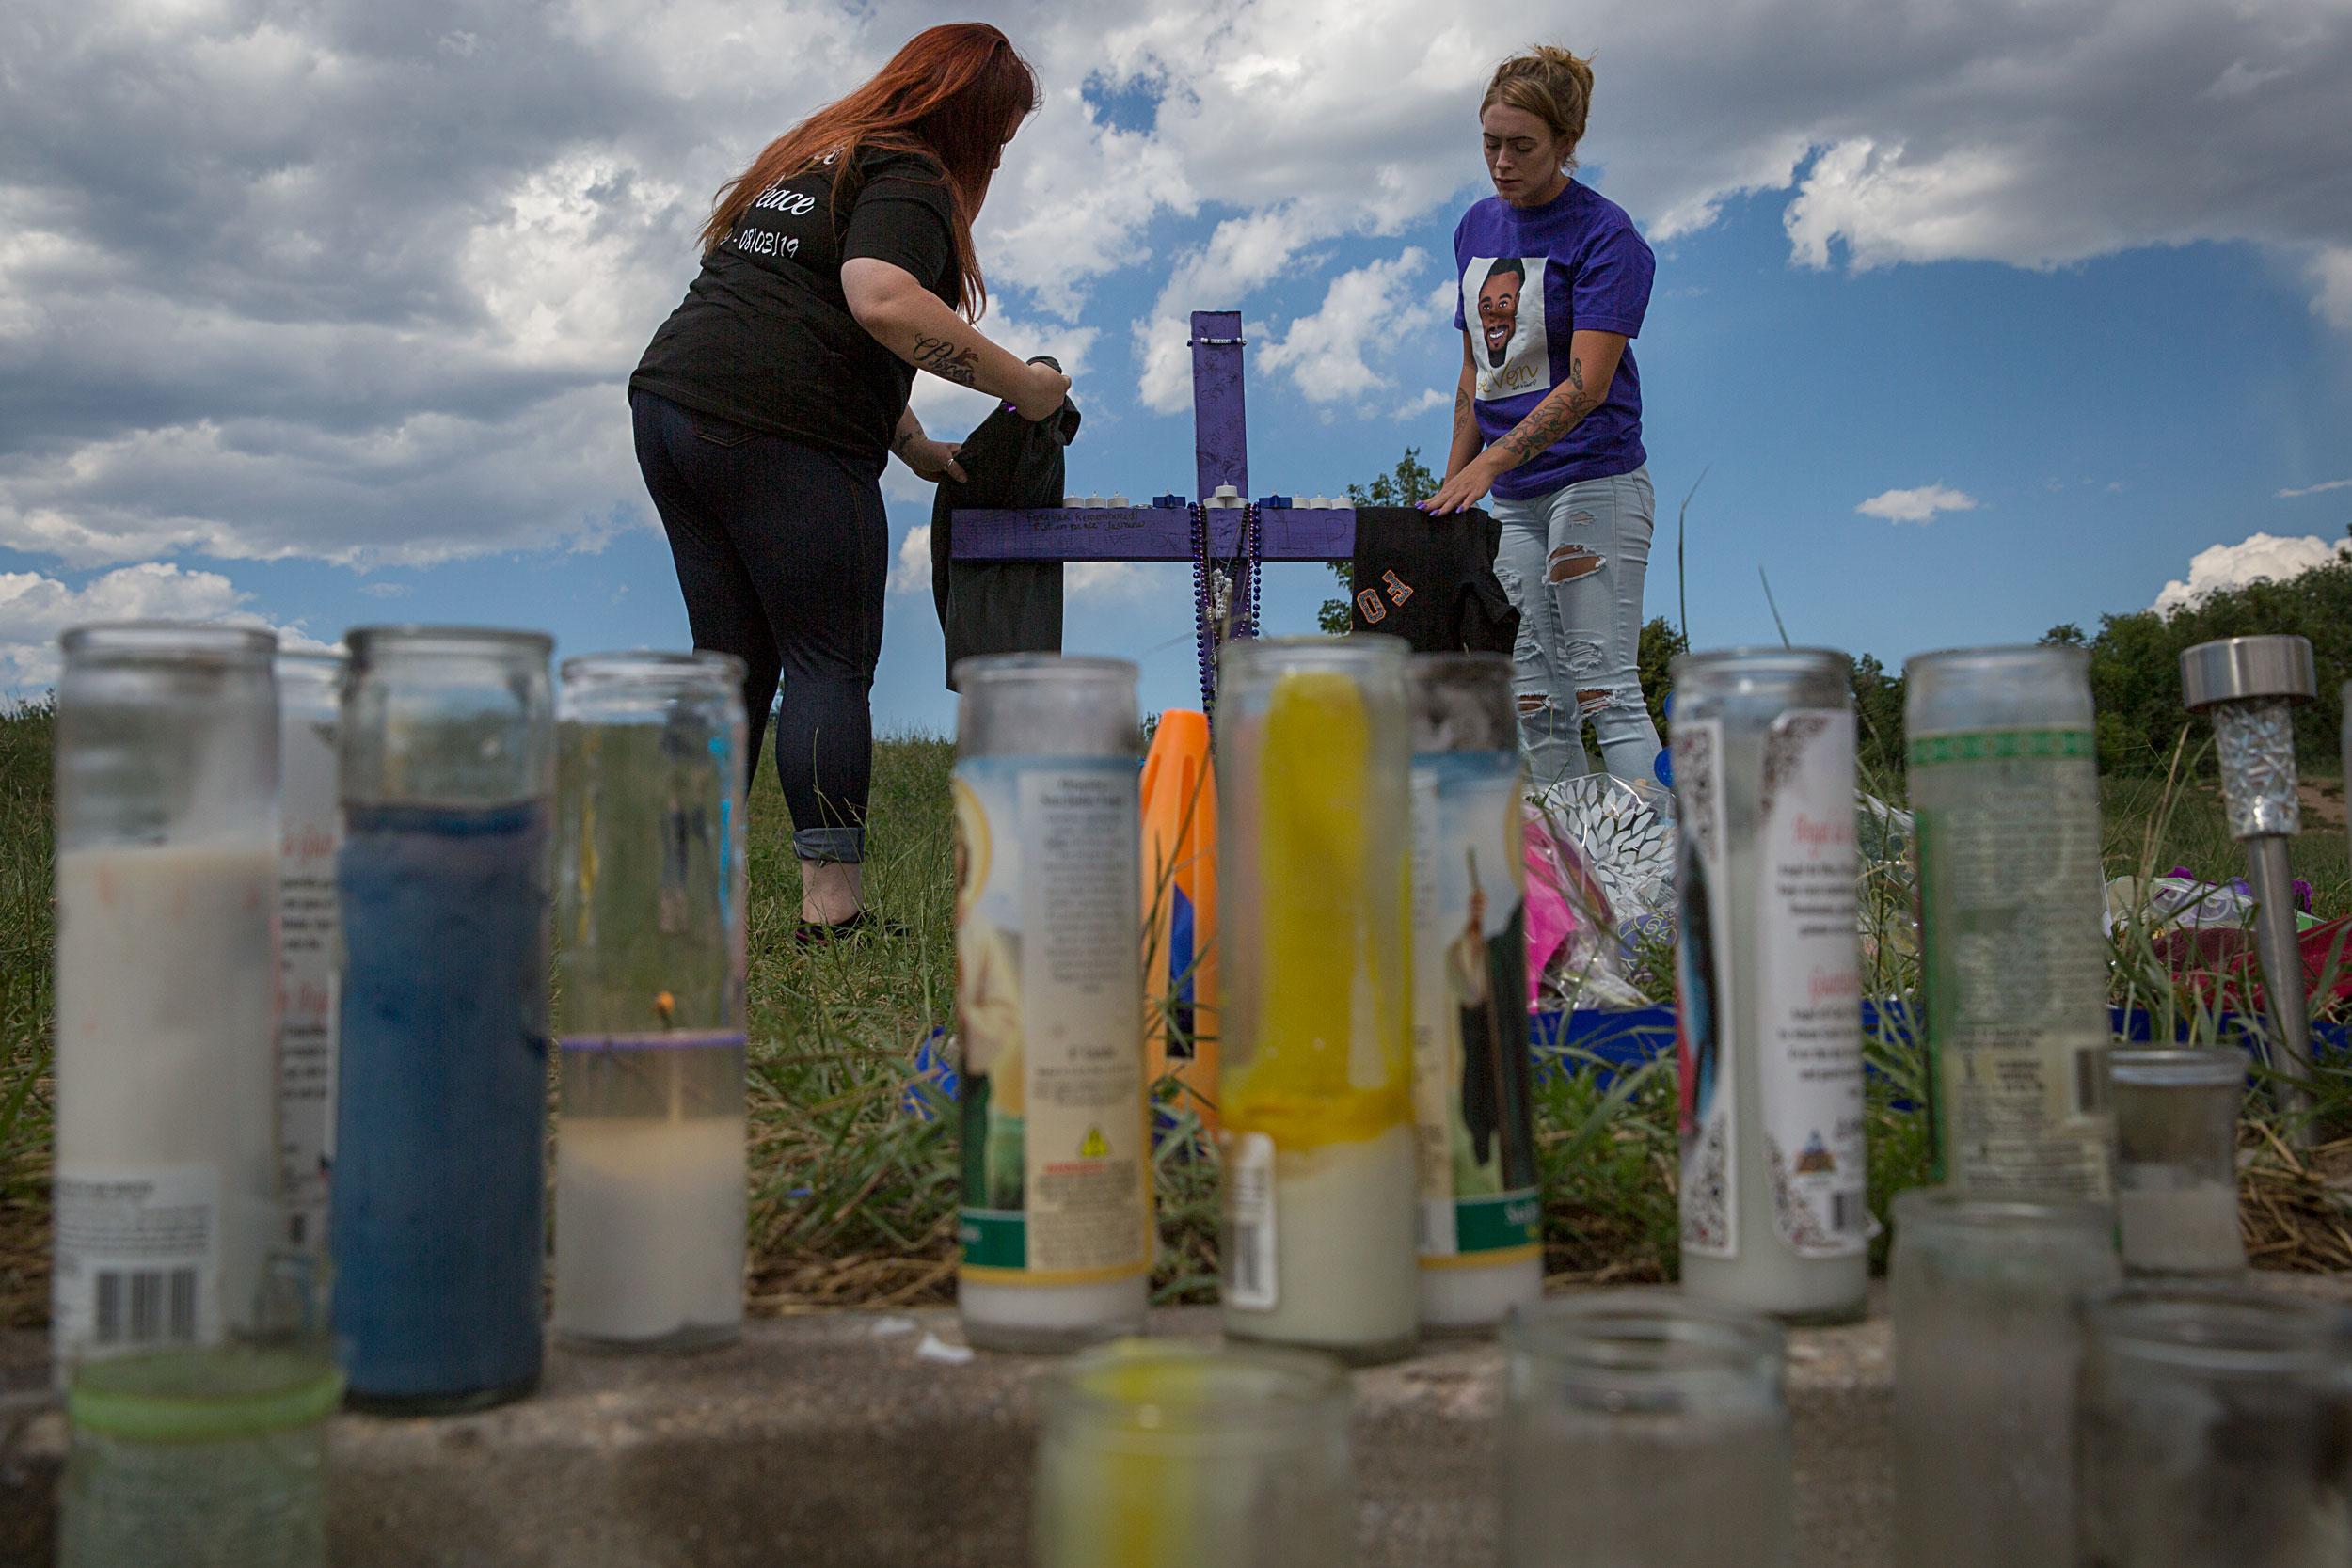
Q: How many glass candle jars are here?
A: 15